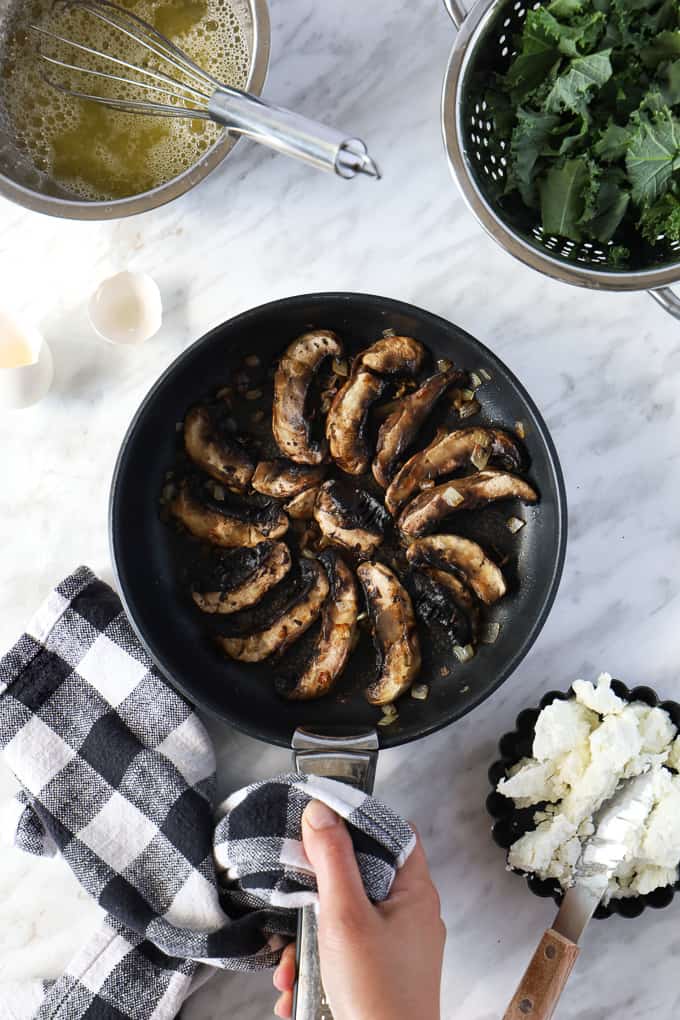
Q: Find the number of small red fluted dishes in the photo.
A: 0